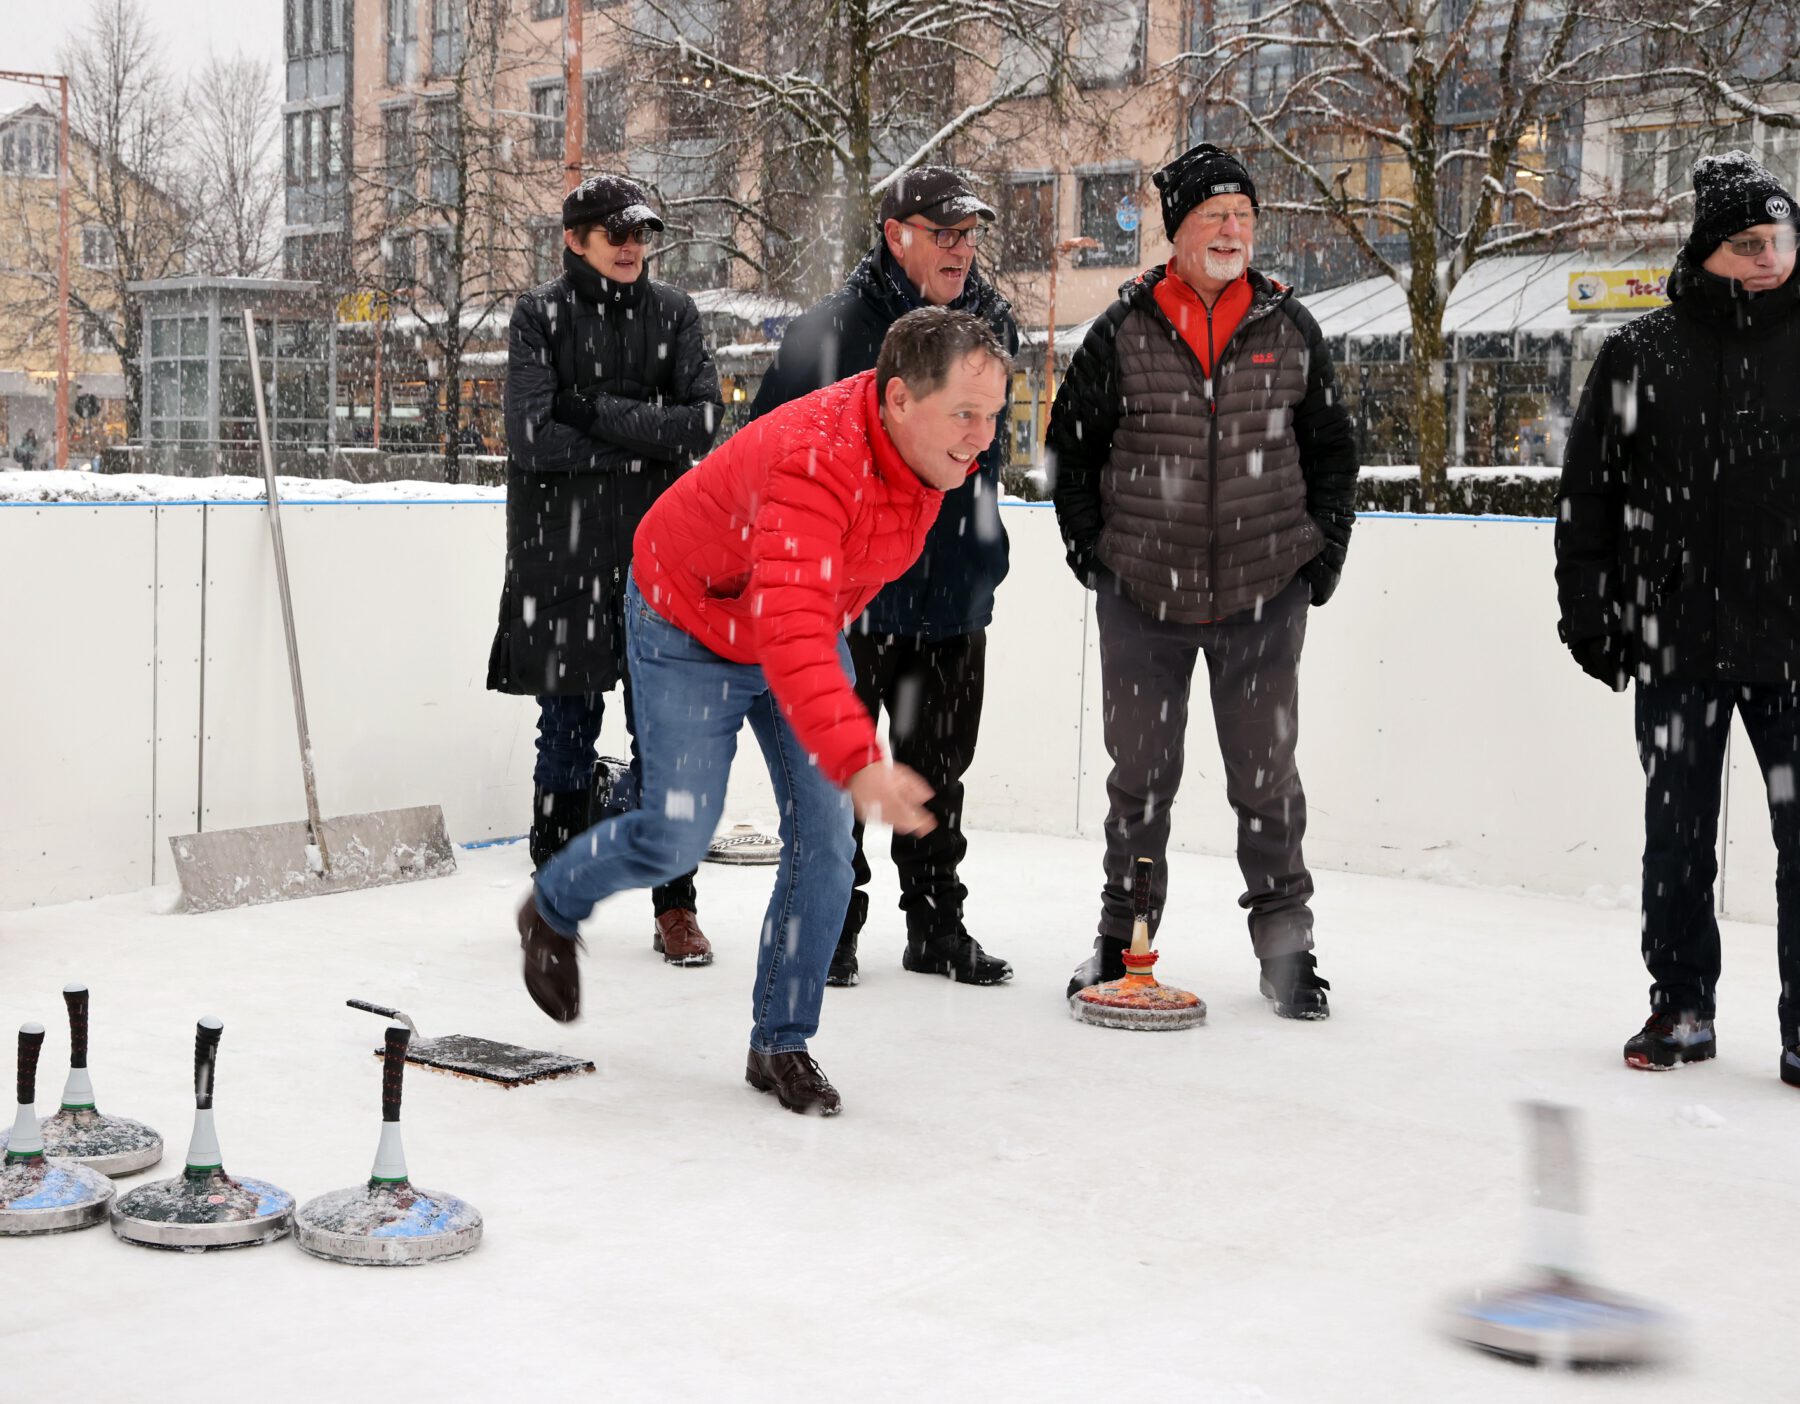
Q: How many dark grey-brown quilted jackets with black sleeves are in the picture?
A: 1